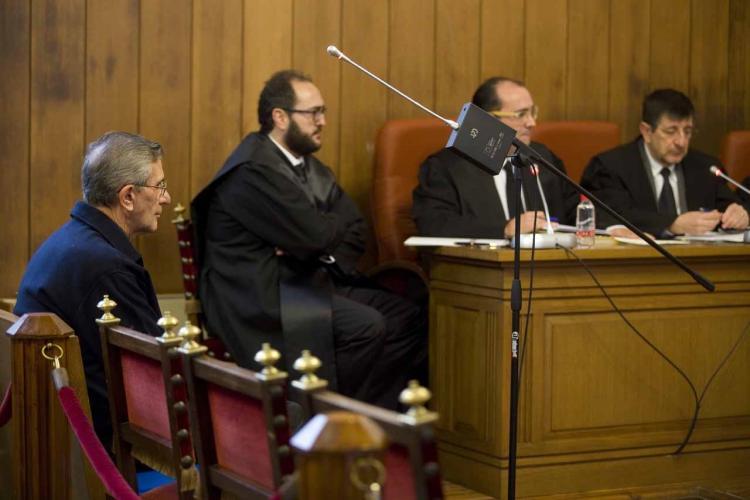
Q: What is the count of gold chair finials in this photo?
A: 7